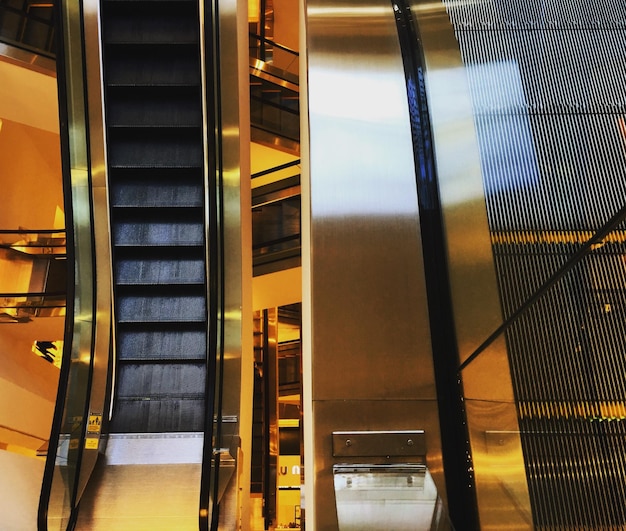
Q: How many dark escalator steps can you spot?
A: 11